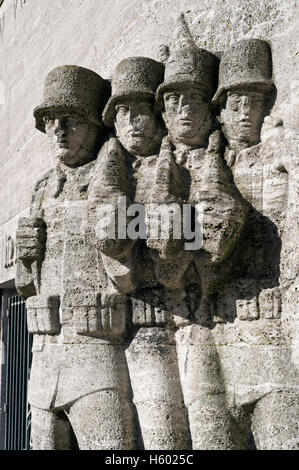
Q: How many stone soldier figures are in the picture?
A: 4